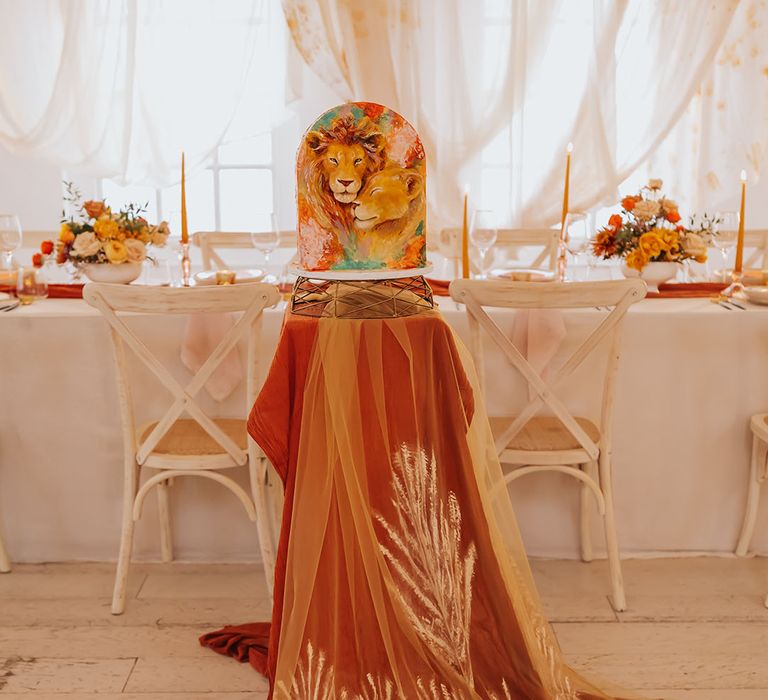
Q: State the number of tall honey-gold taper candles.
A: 4